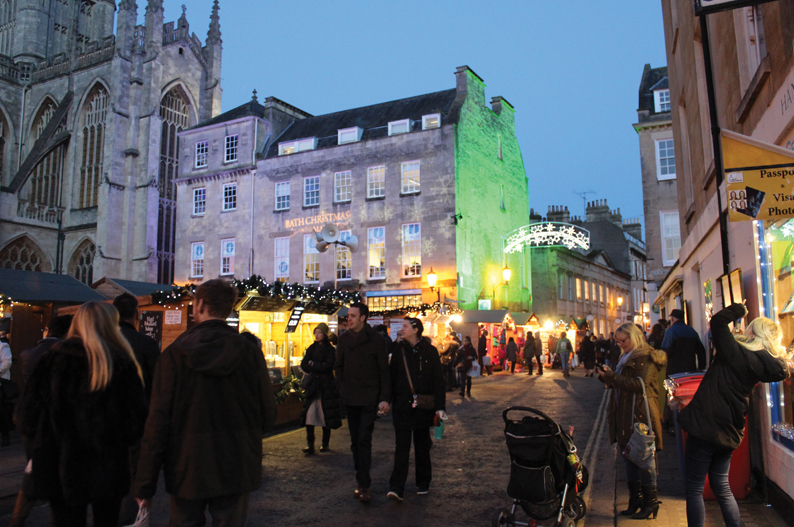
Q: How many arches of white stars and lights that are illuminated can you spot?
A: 1